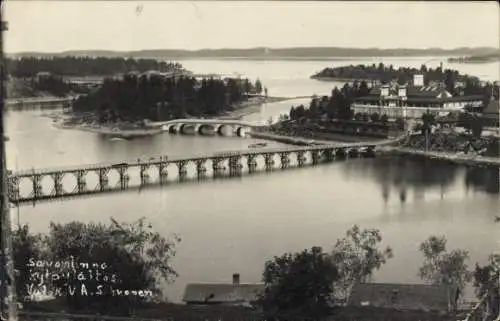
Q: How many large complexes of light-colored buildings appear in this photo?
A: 1